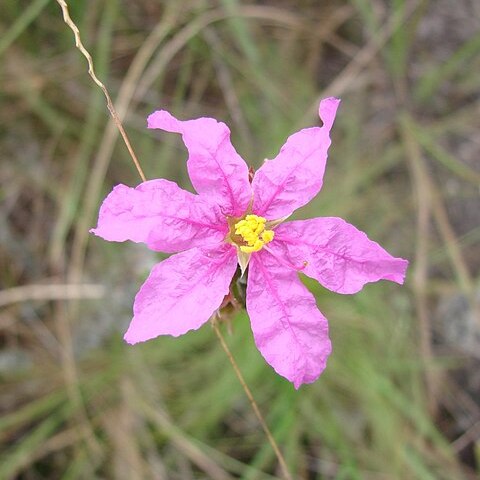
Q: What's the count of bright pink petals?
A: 6